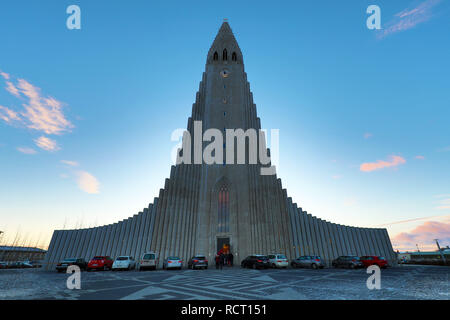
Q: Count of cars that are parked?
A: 11